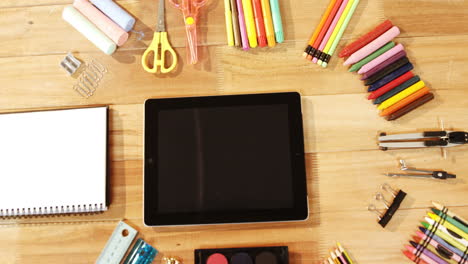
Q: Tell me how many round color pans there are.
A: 3